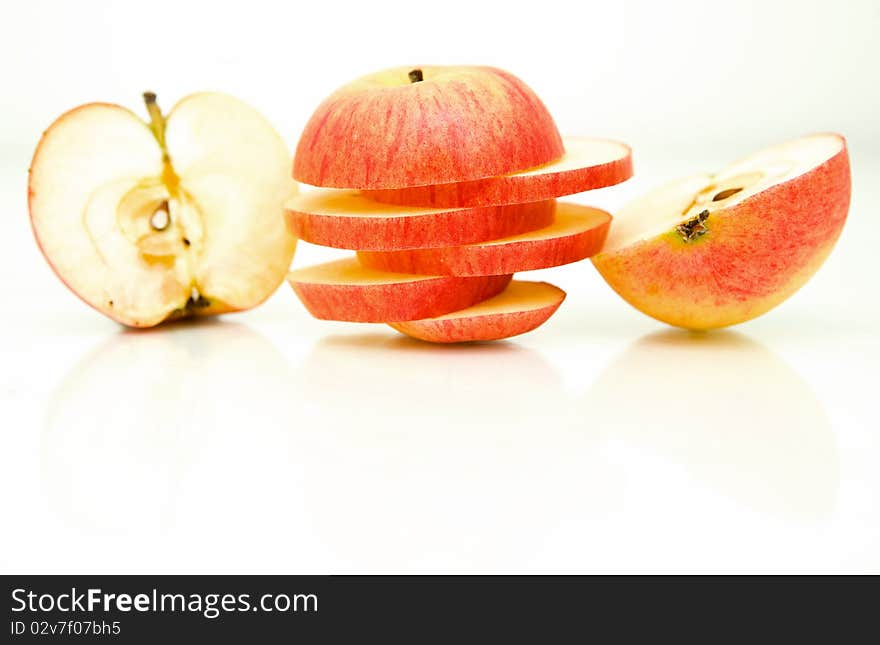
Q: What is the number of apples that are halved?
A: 2